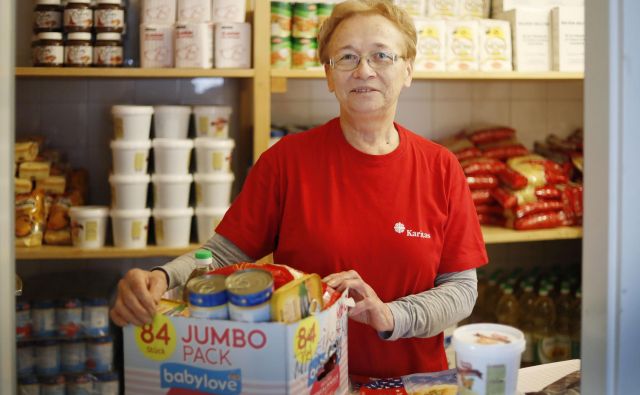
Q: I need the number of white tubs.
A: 14